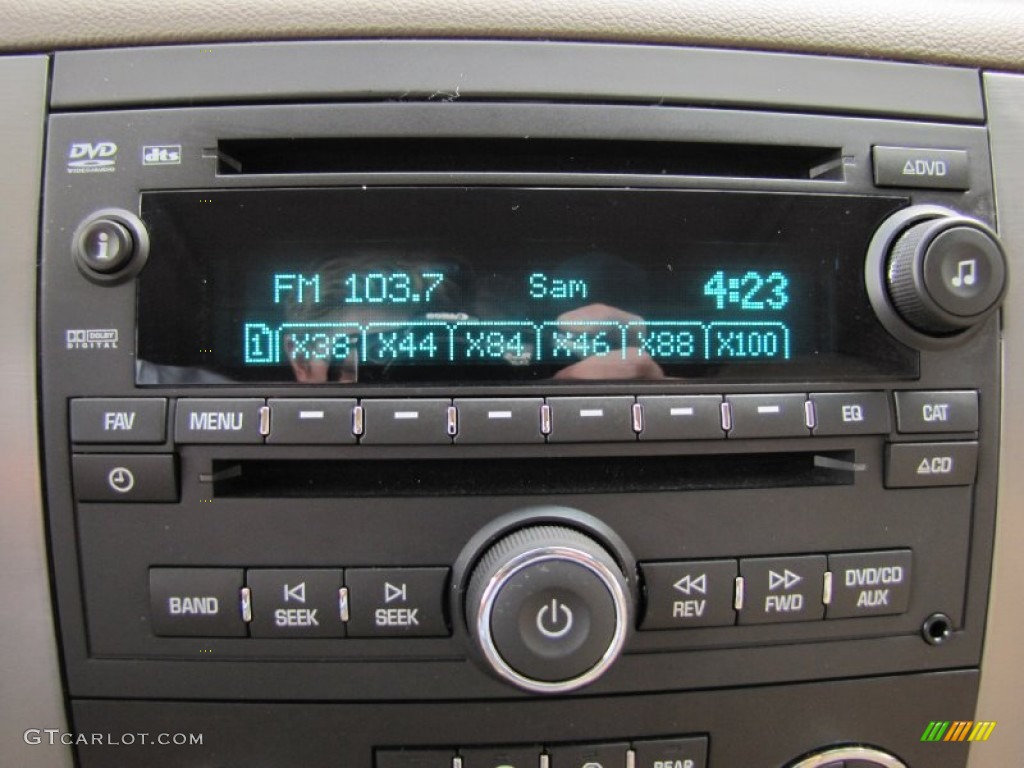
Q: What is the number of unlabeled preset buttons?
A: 6